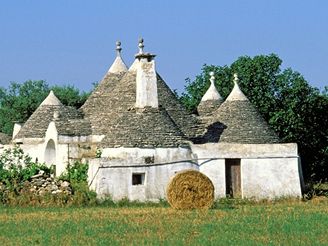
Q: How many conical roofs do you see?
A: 5